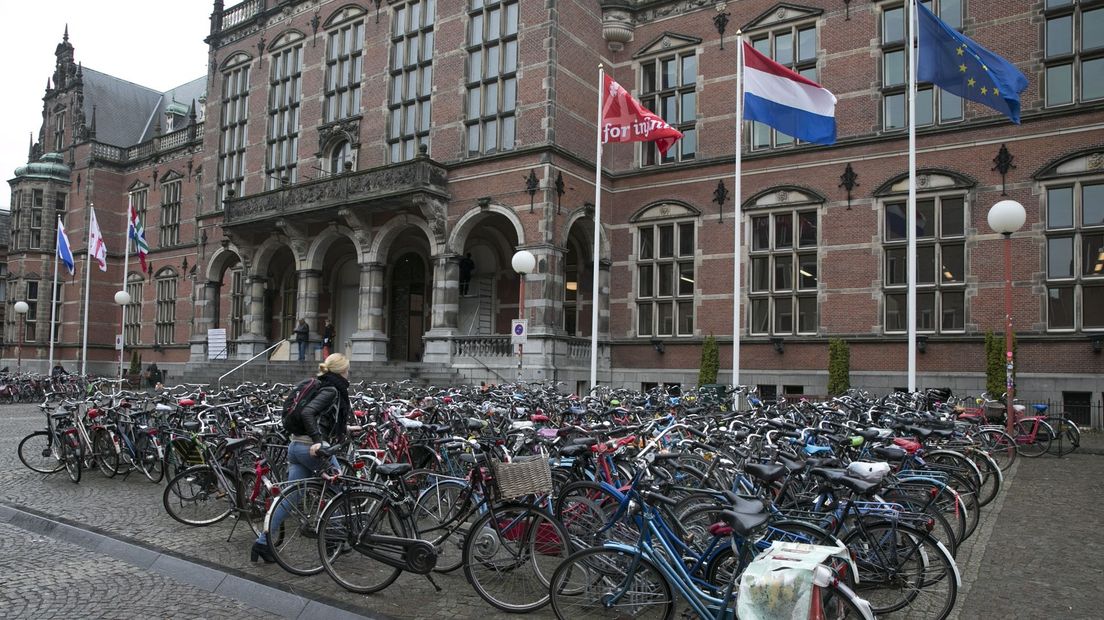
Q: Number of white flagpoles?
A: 6